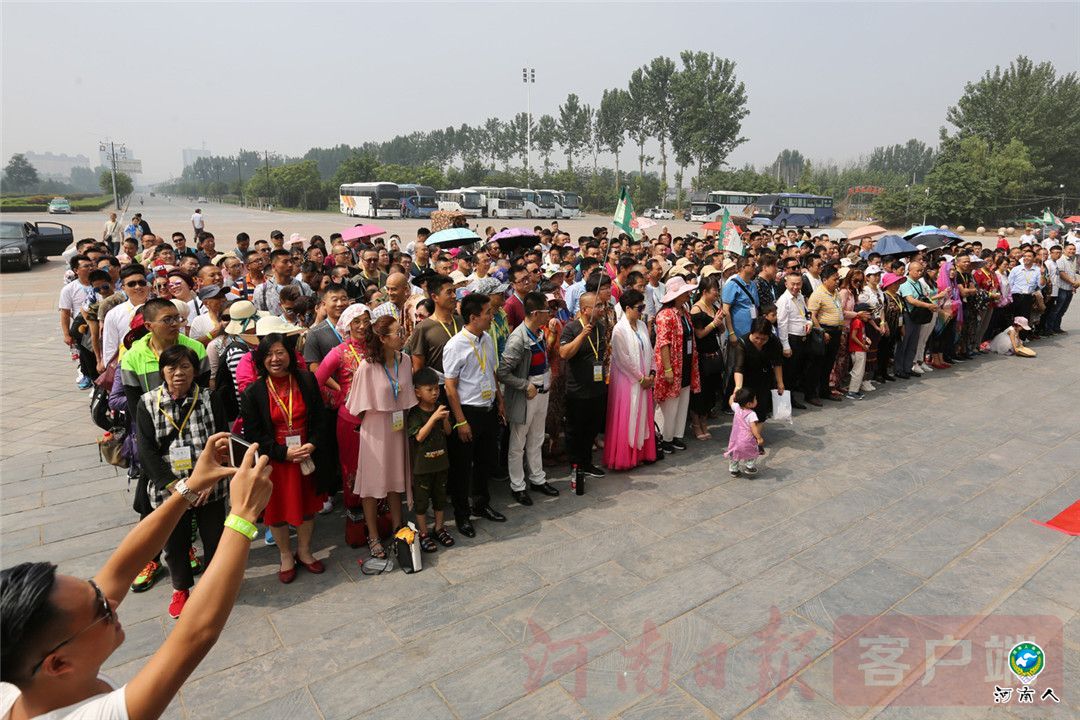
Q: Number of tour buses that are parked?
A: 8